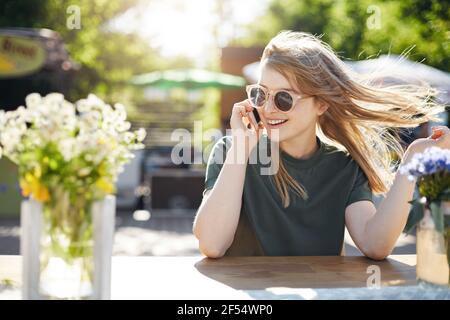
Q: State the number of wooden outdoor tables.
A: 1